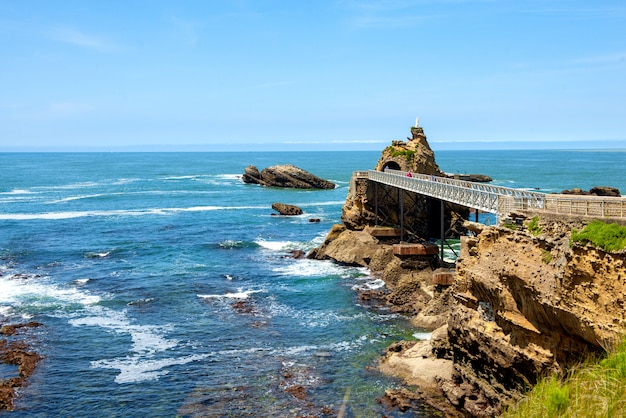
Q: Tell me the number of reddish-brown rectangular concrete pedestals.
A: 3